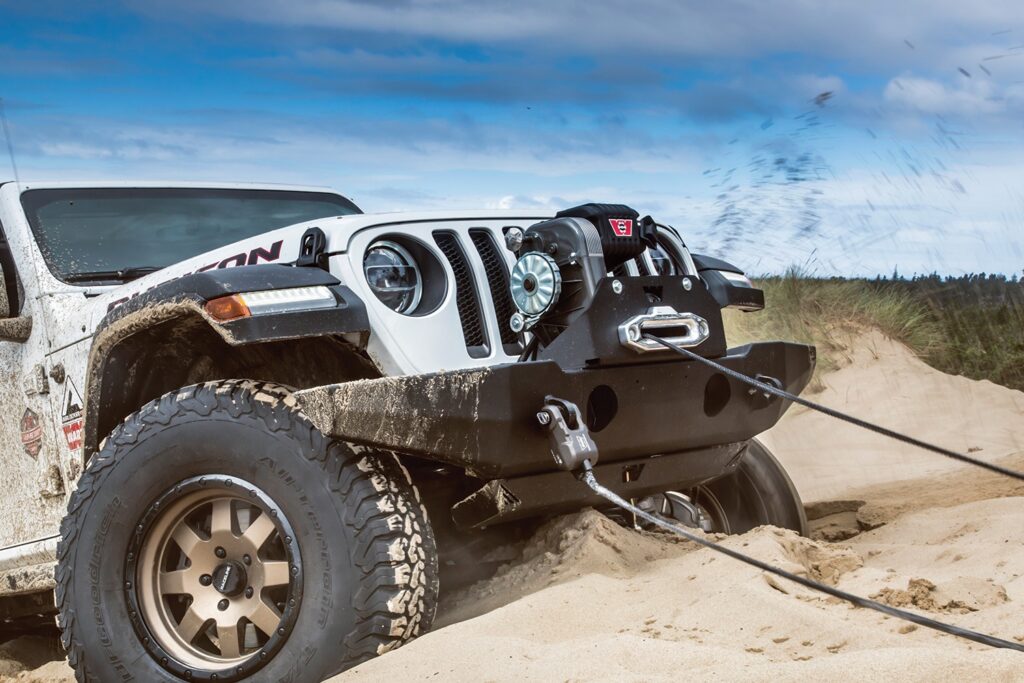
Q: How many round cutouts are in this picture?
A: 2